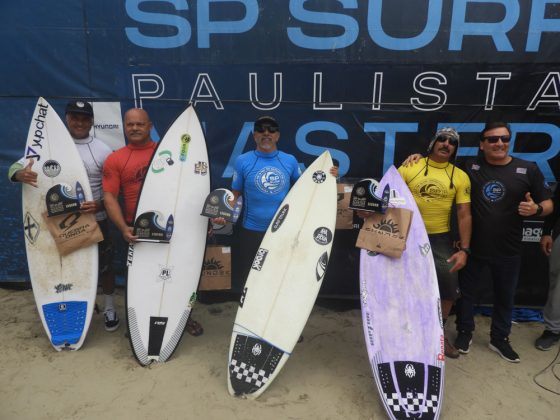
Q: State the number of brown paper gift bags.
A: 4